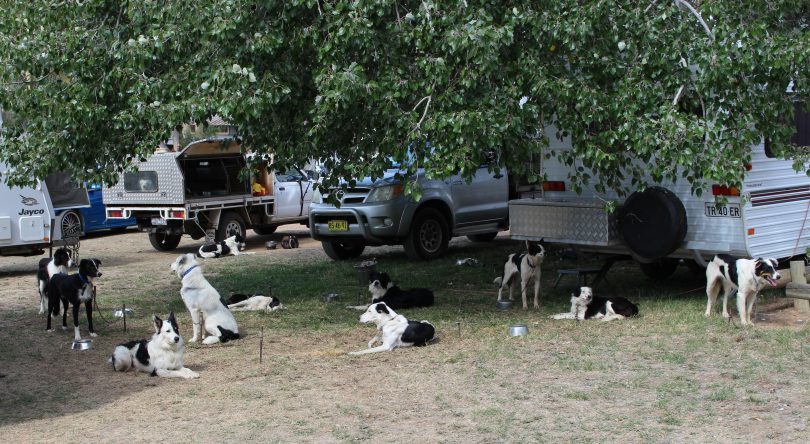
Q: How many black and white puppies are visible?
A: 11